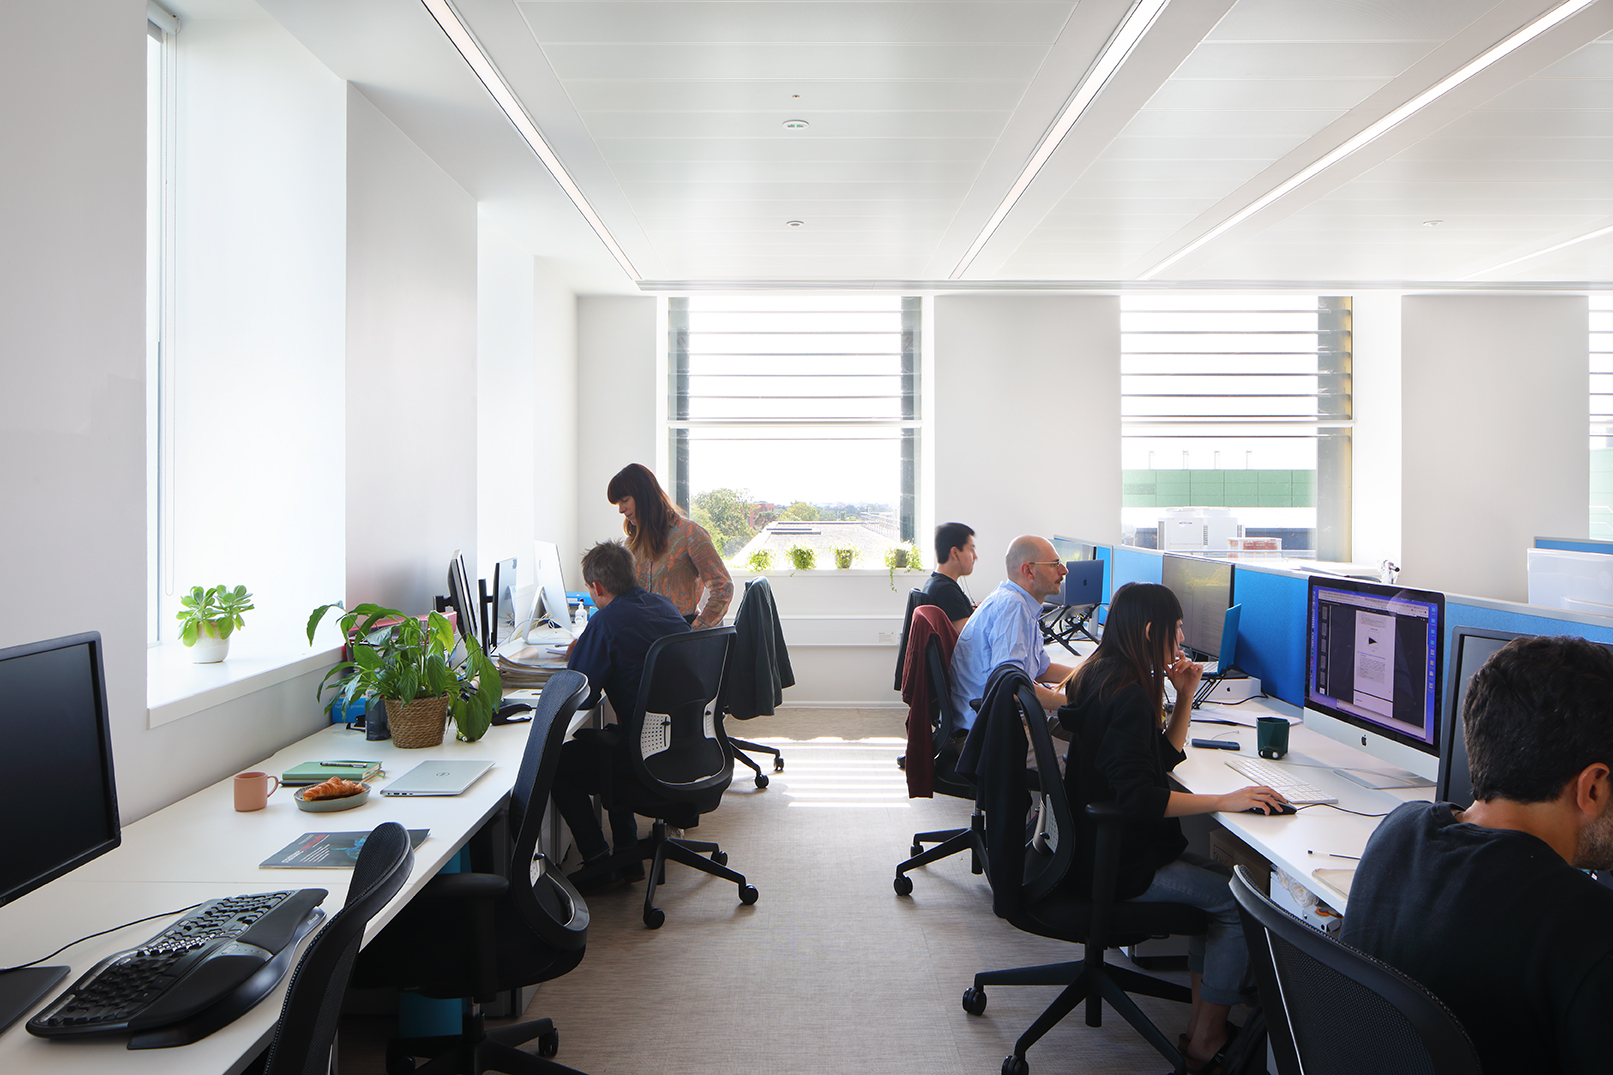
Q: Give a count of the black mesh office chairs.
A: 8